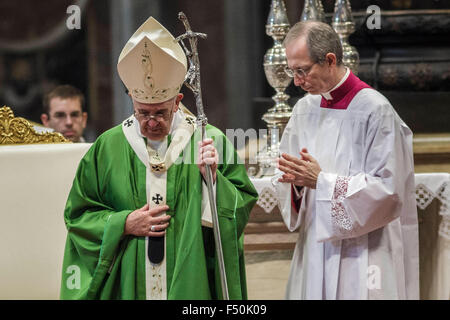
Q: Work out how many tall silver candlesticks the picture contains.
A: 3